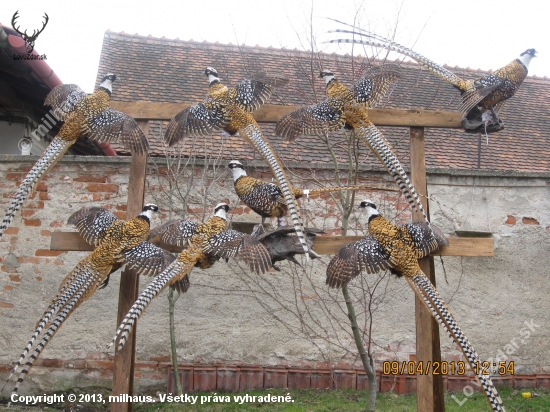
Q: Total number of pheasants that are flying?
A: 6